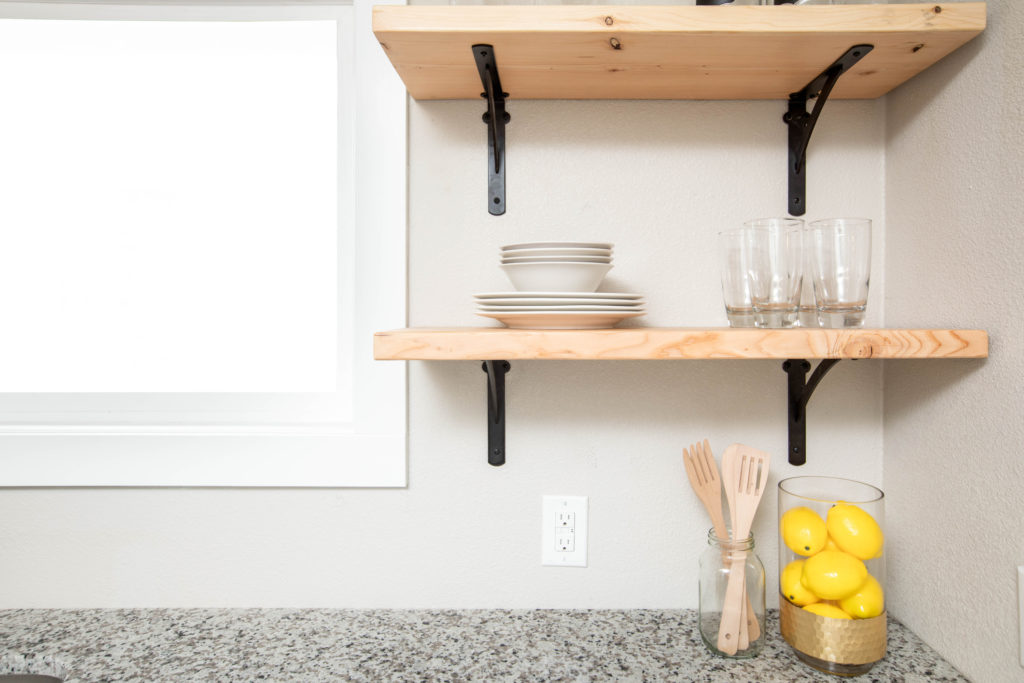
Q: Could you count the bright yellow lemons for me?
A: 7